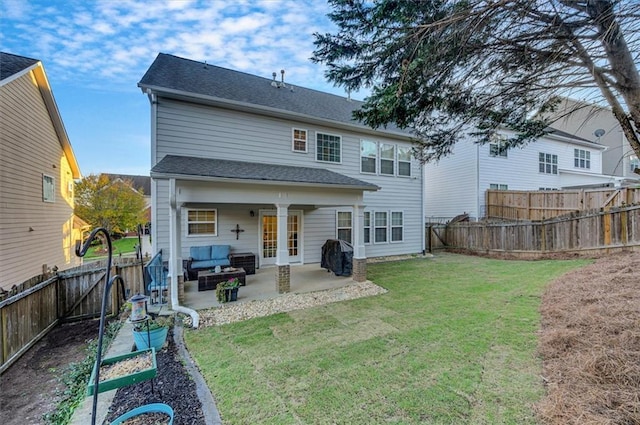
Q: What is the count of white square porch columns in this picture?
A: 3